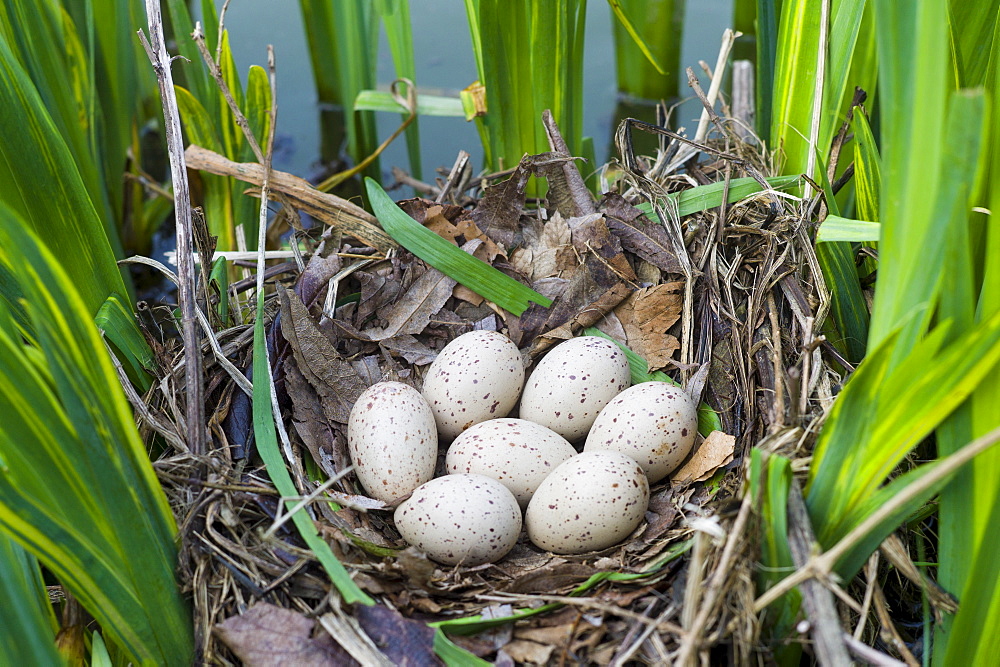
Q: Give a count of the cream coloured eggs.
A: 7